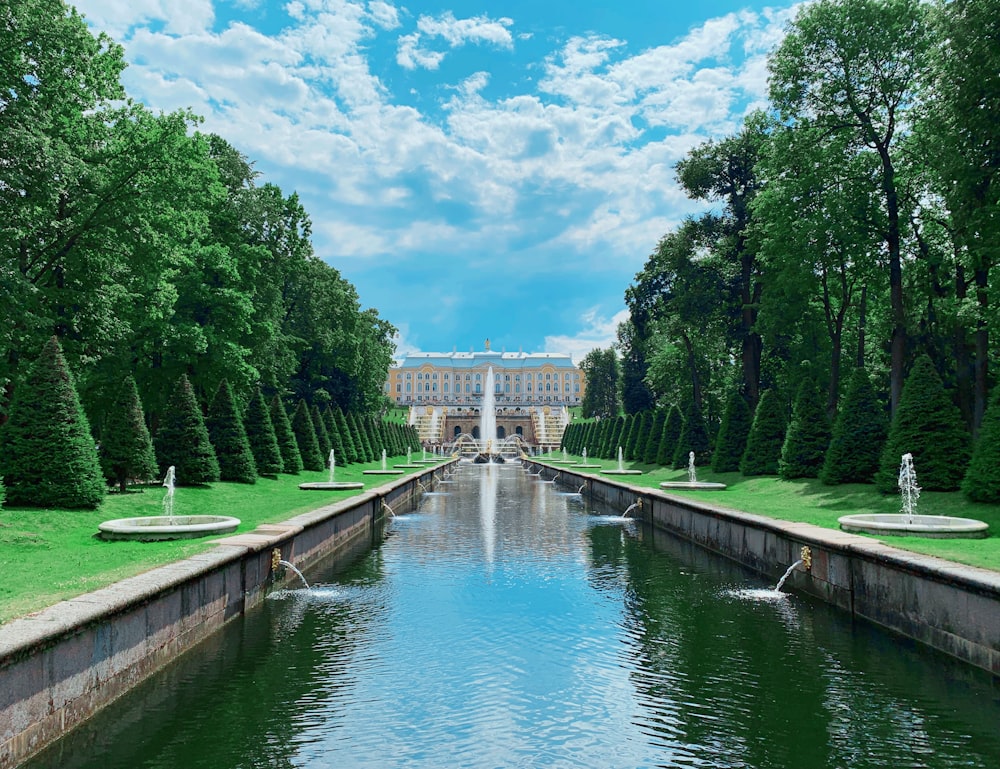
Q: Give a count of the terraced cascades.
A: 2